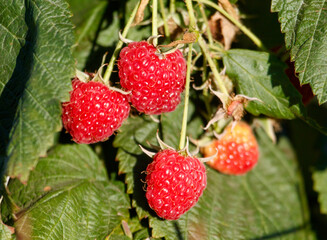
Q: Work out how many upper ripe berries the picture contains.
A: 2